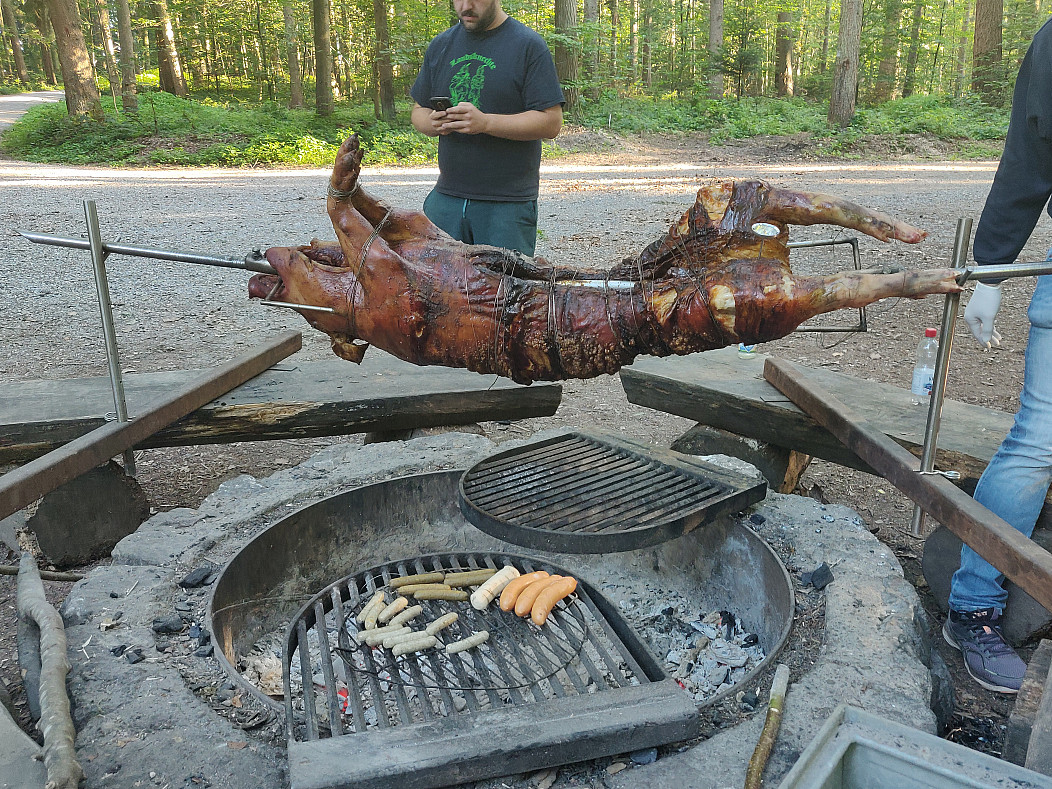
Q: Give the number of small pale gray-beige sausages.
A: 10